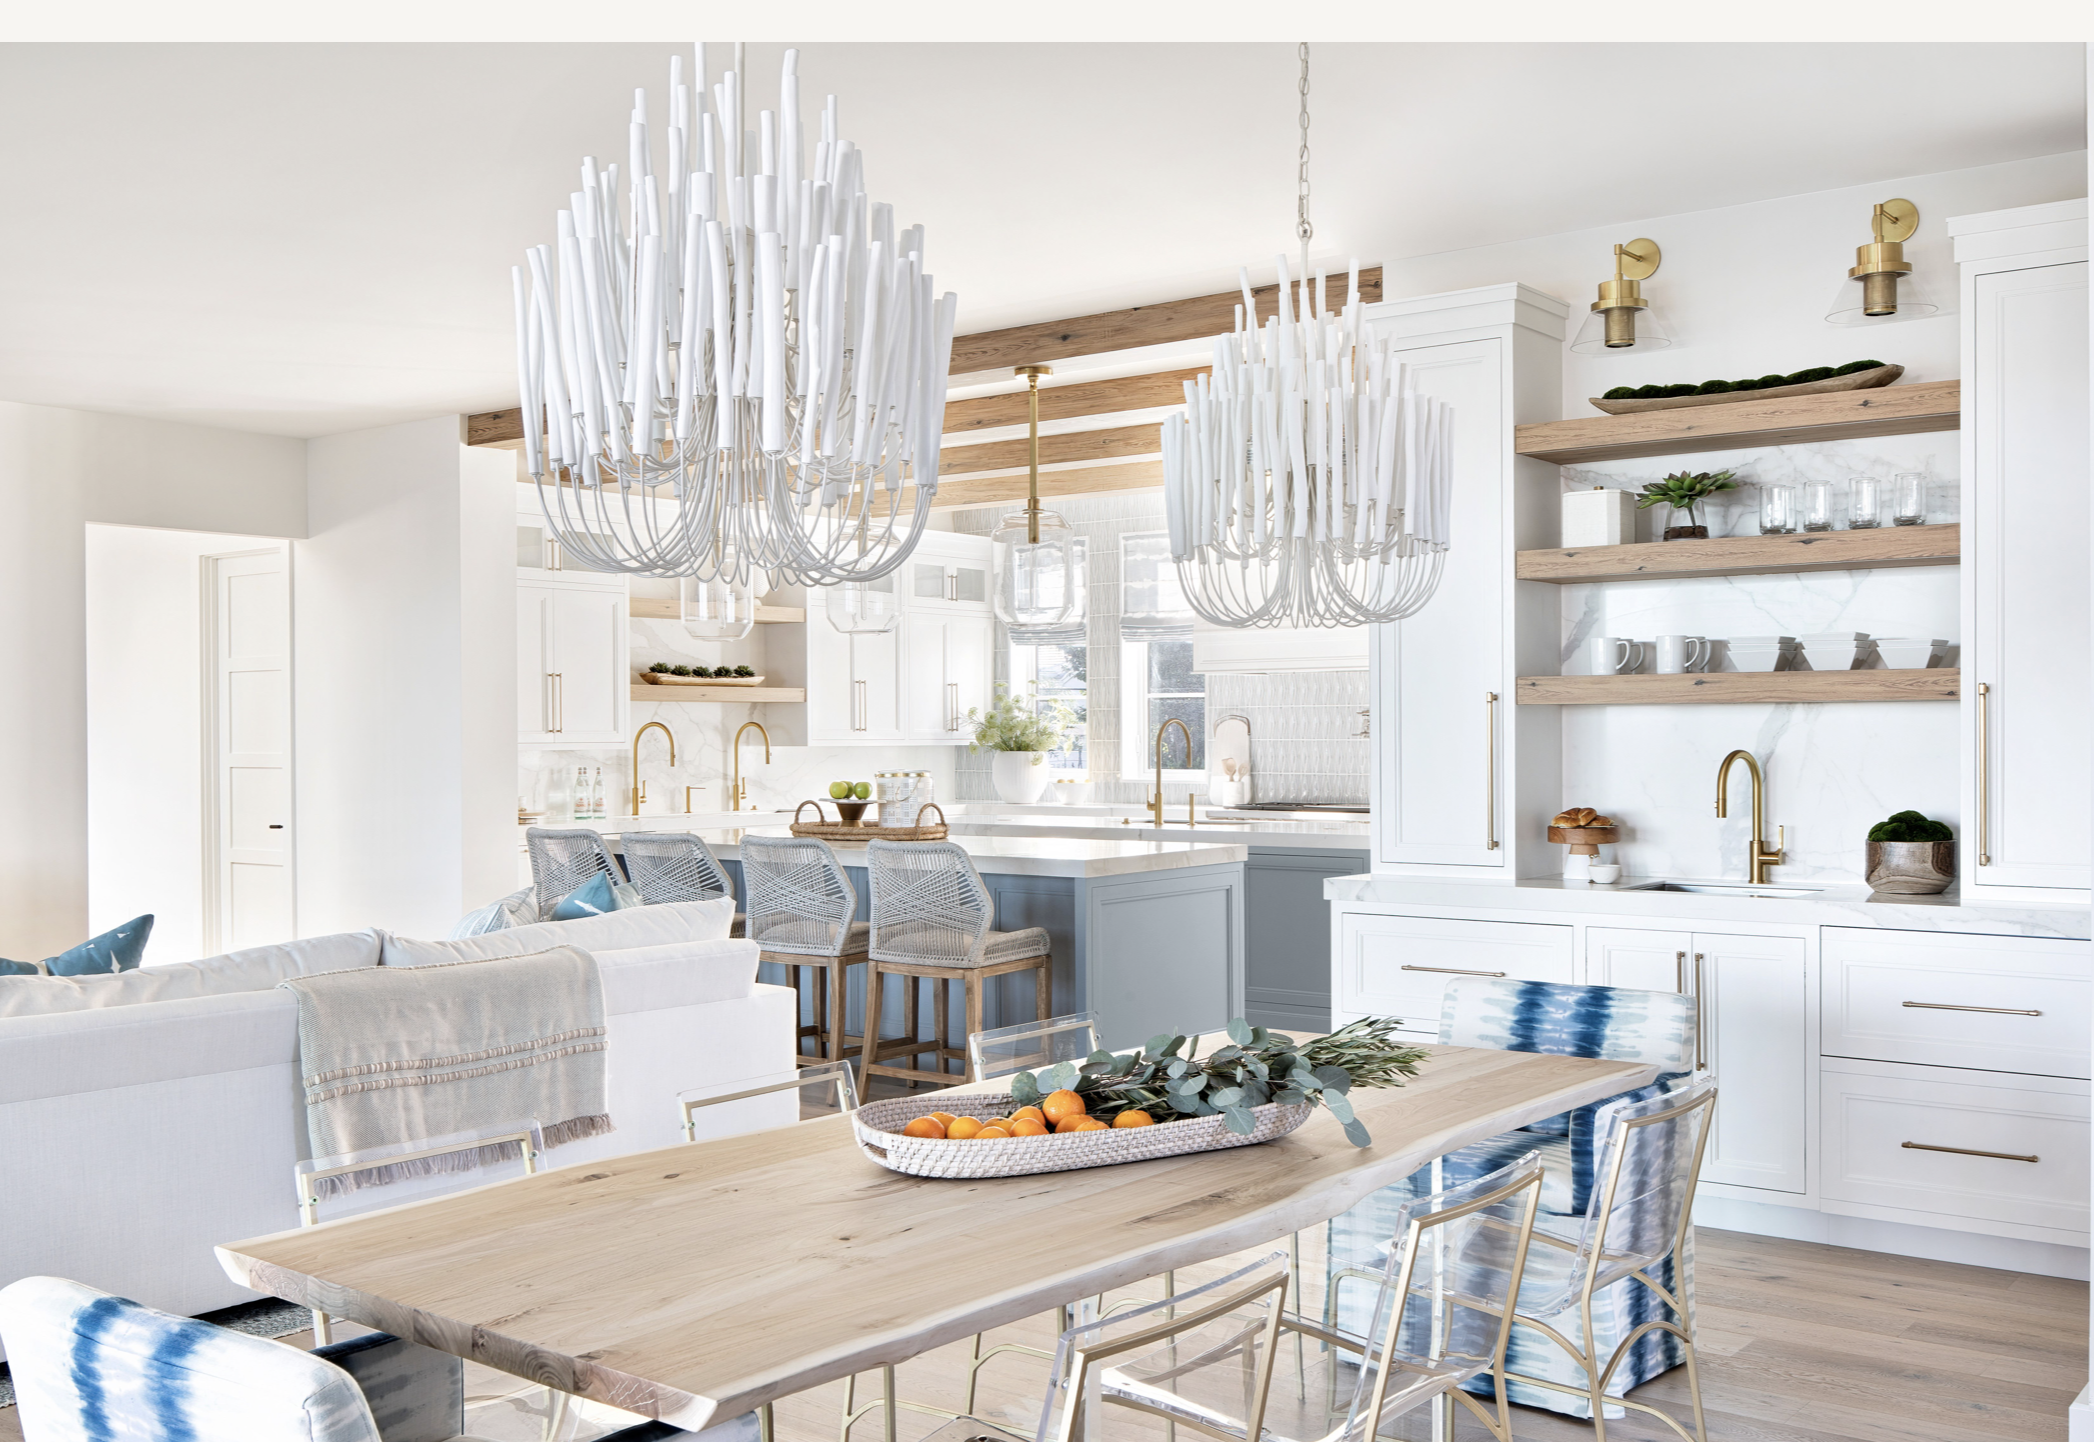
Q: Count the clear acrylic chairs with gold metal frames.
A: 6